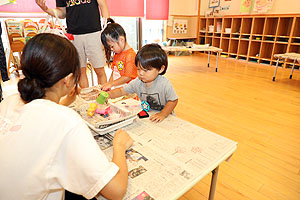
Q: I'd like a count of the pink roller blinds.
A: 3